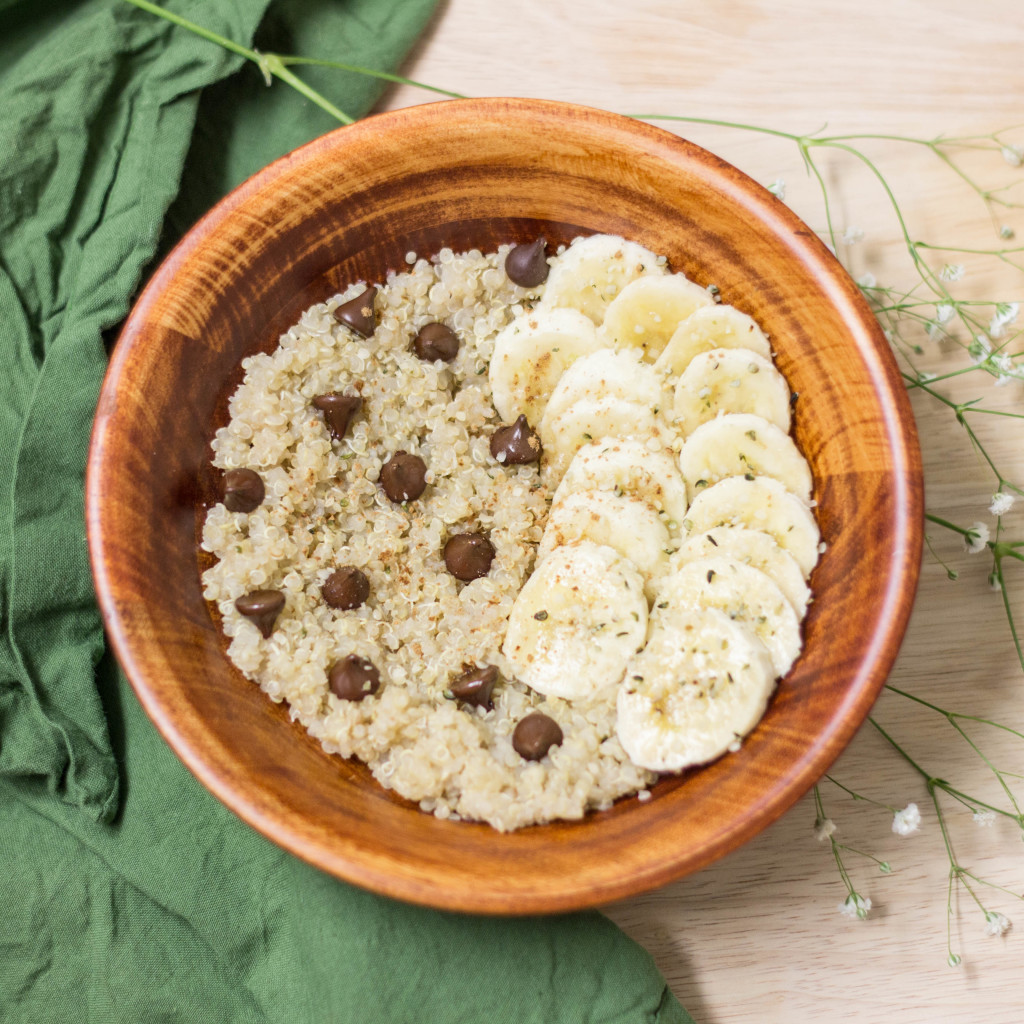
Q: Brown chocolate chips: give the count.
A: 13